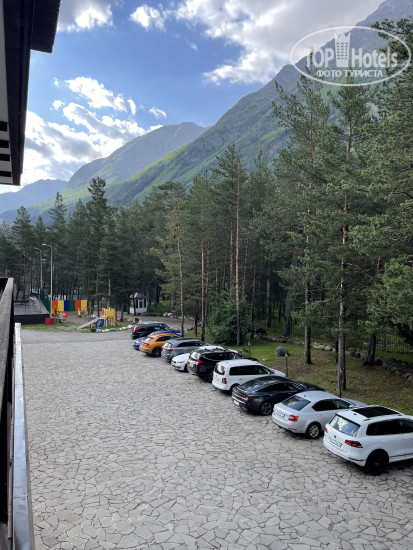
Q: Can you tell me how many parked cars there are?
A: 10